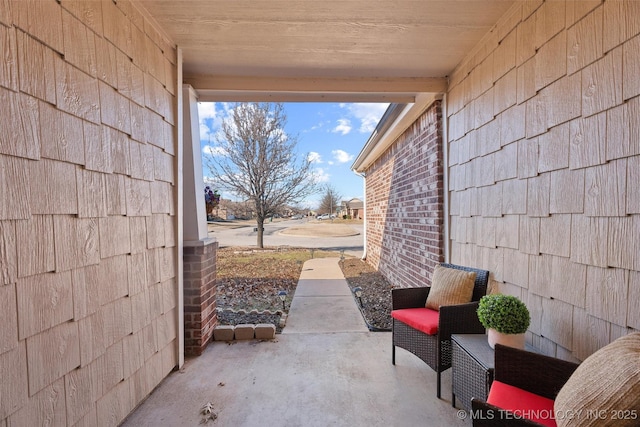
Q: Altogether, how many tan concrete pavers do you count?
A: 3